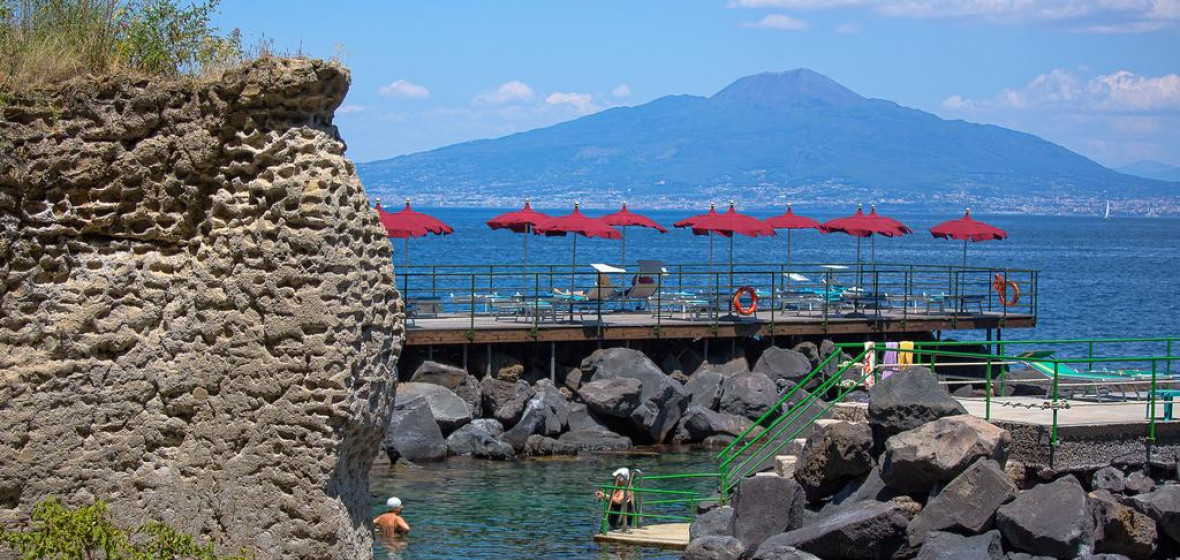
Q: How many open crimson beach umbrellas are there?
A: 11